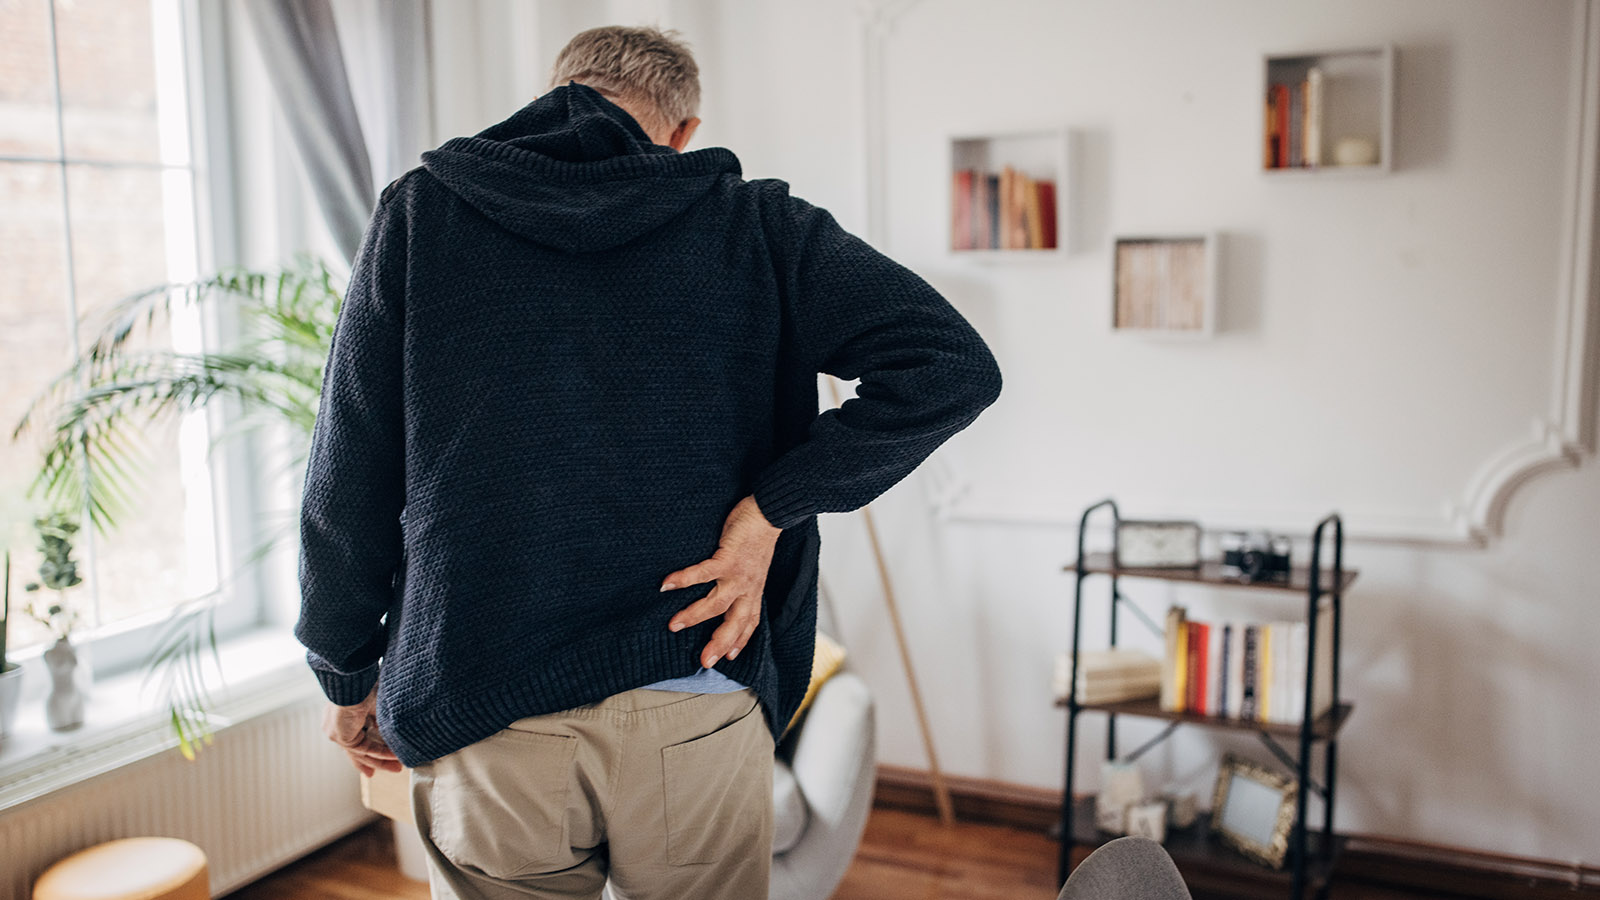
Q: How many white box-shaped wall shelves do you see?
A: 3